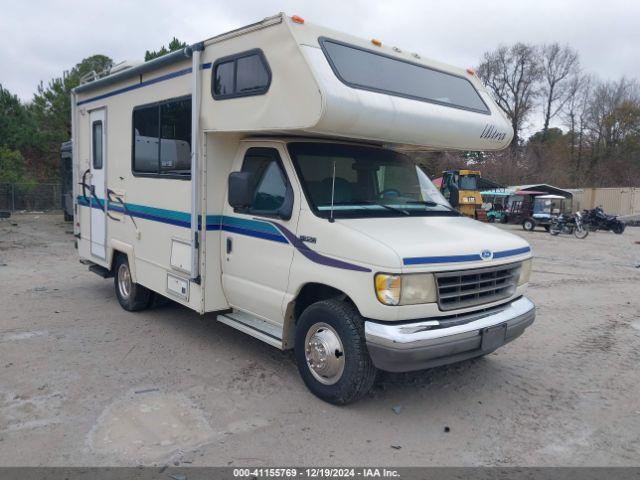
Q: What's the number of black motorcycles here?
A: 2